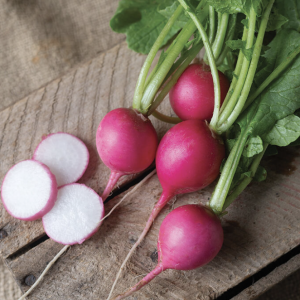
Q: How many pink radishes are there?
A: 4